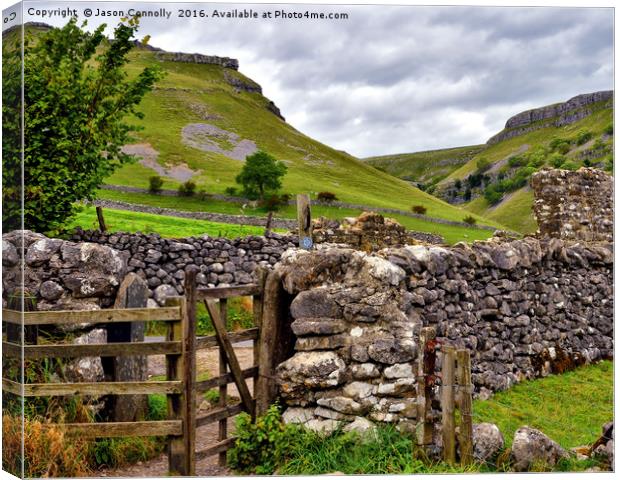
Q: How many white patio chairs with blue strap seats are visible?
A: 0